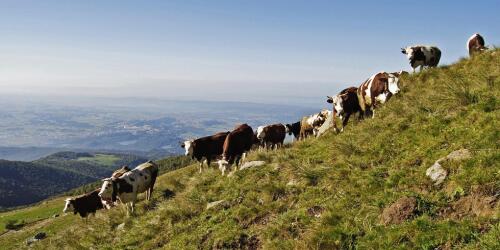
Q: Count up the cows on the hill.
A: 12